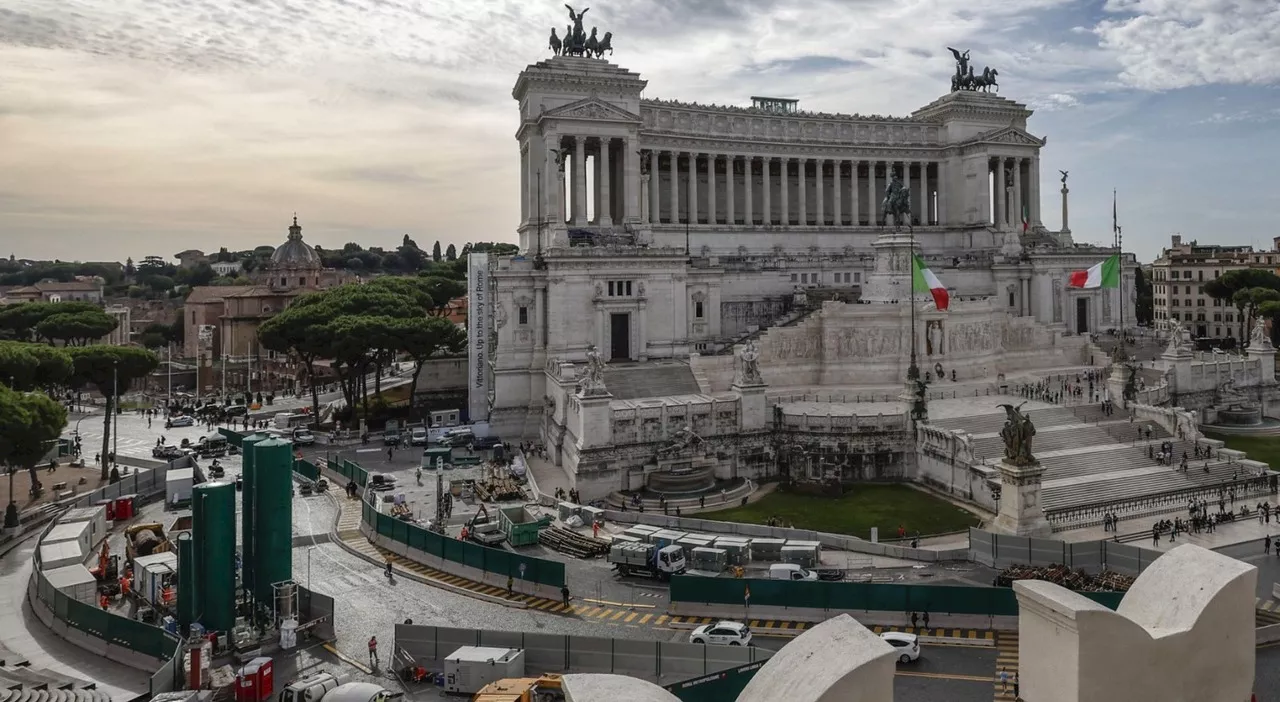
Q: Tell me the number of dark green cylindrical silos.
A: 4